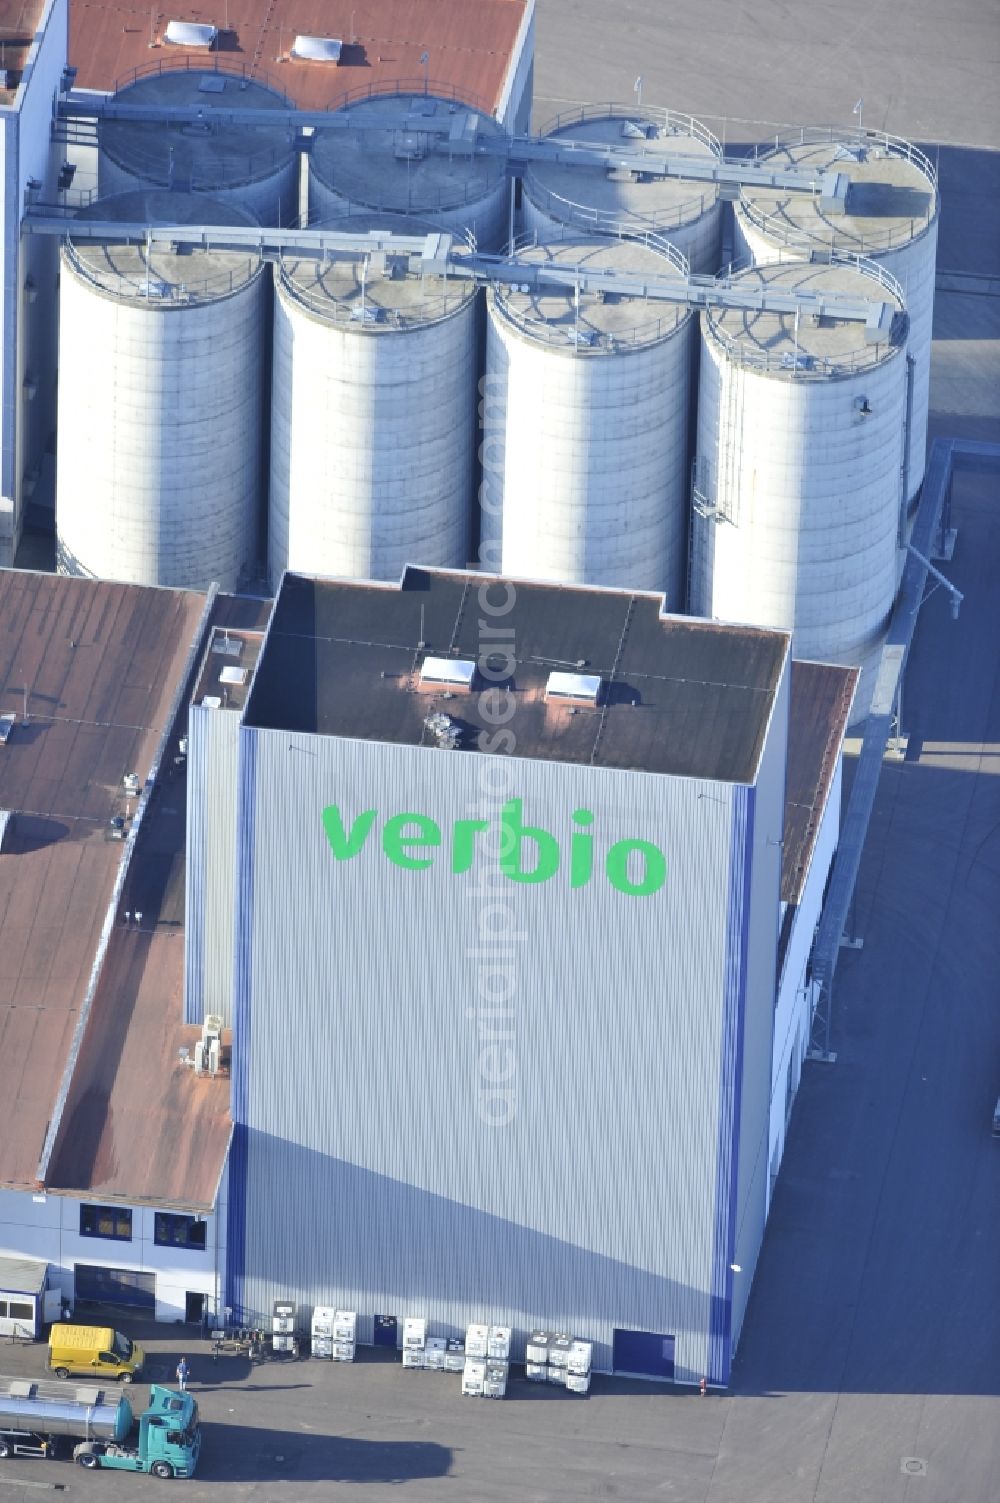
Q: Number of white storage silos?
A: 8